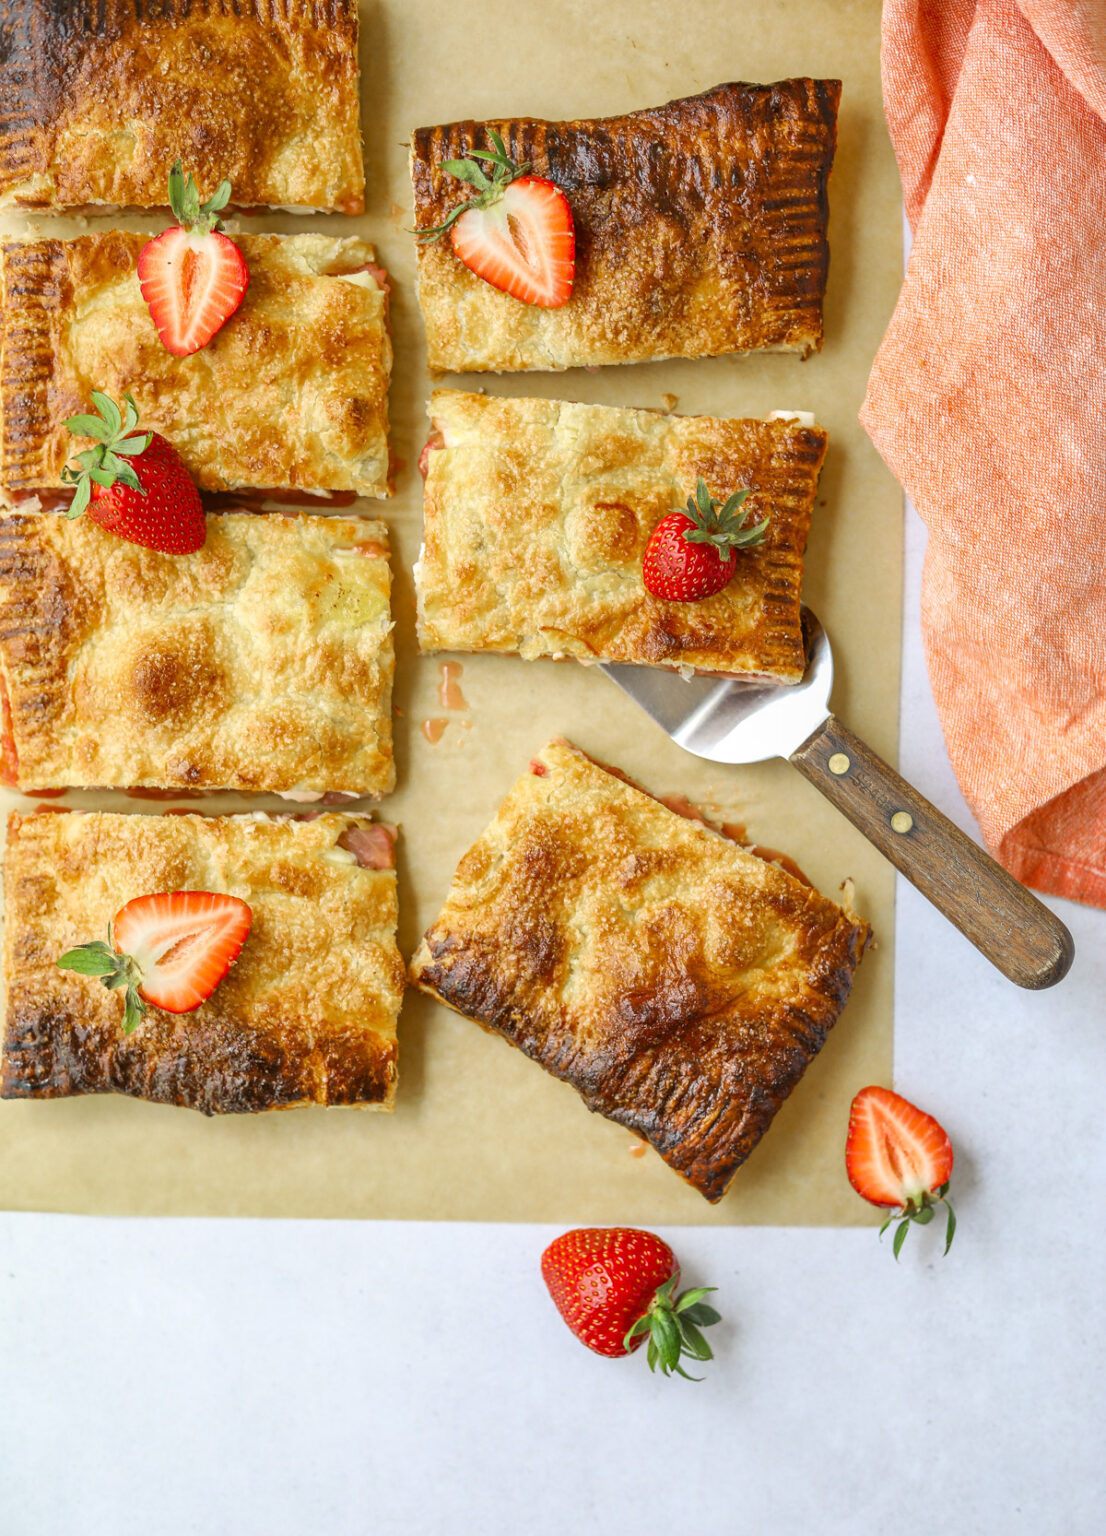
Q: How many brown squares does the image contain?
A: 7